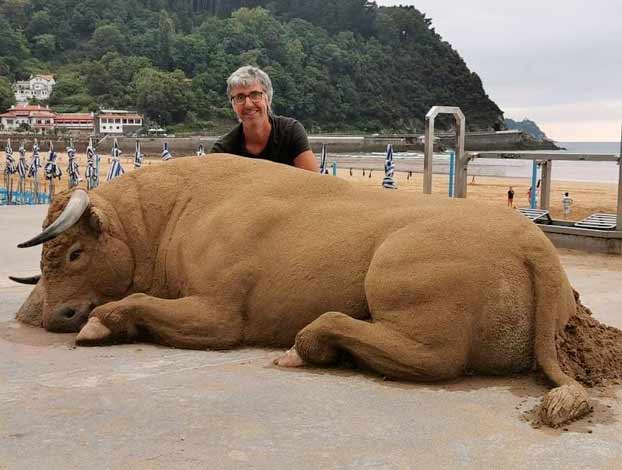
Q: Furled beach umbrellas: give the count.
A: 12